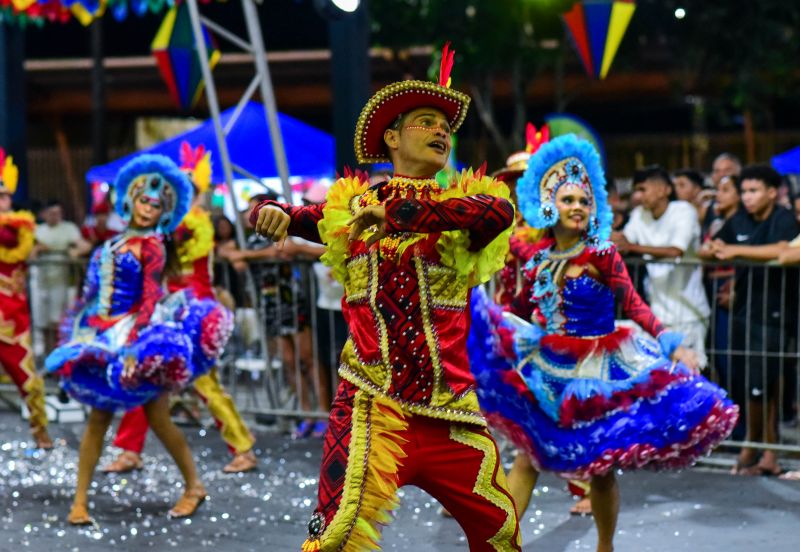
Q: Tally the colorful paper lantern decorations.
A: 2